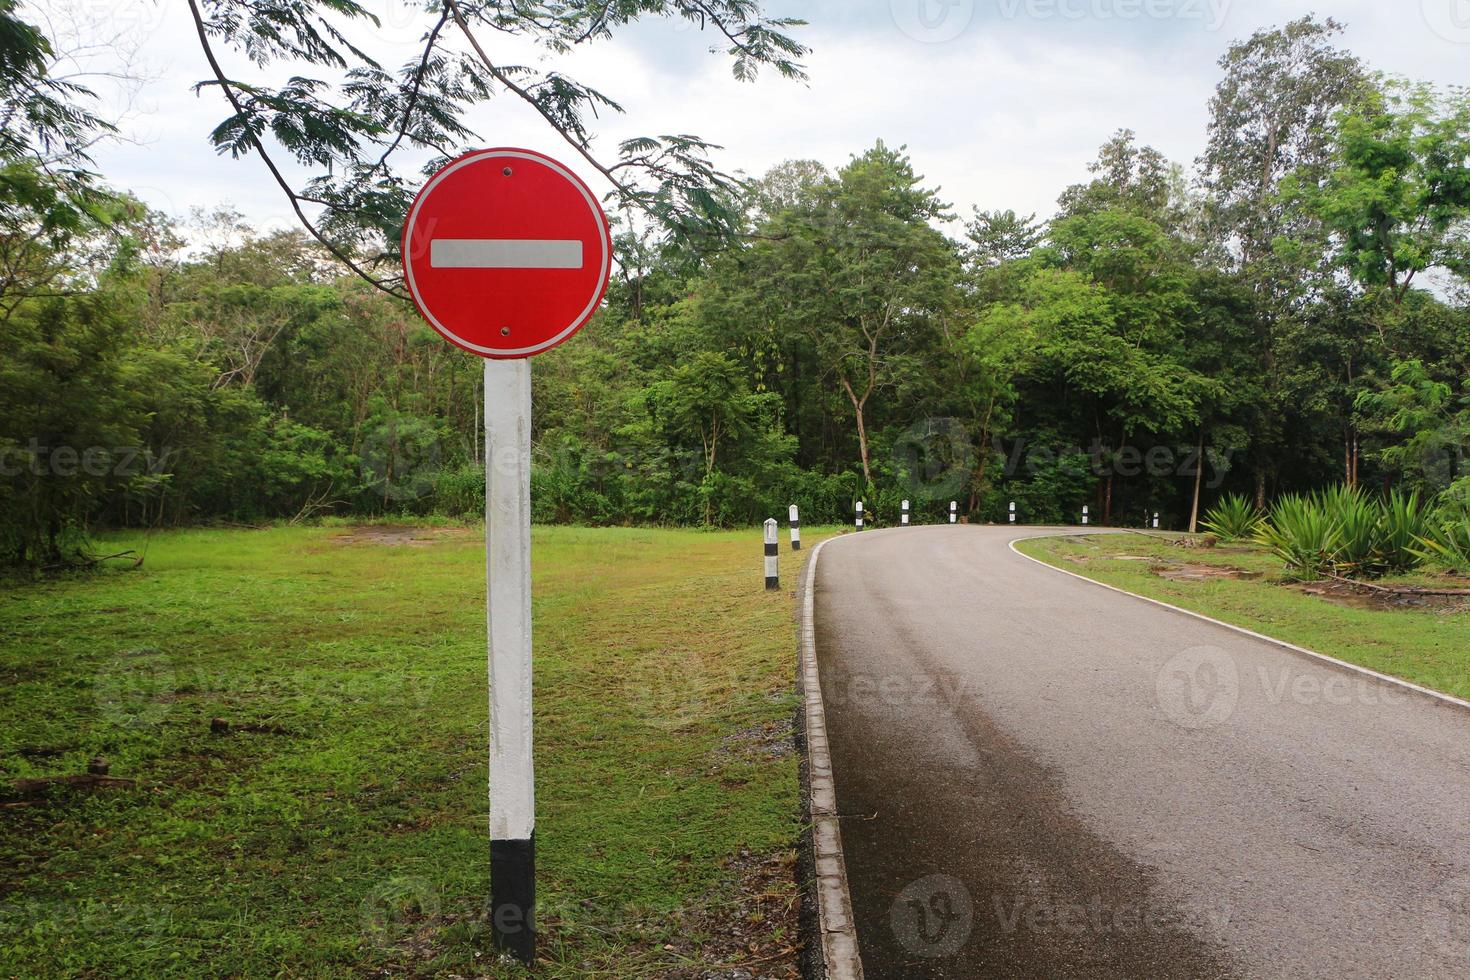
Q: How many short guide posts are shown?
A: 8